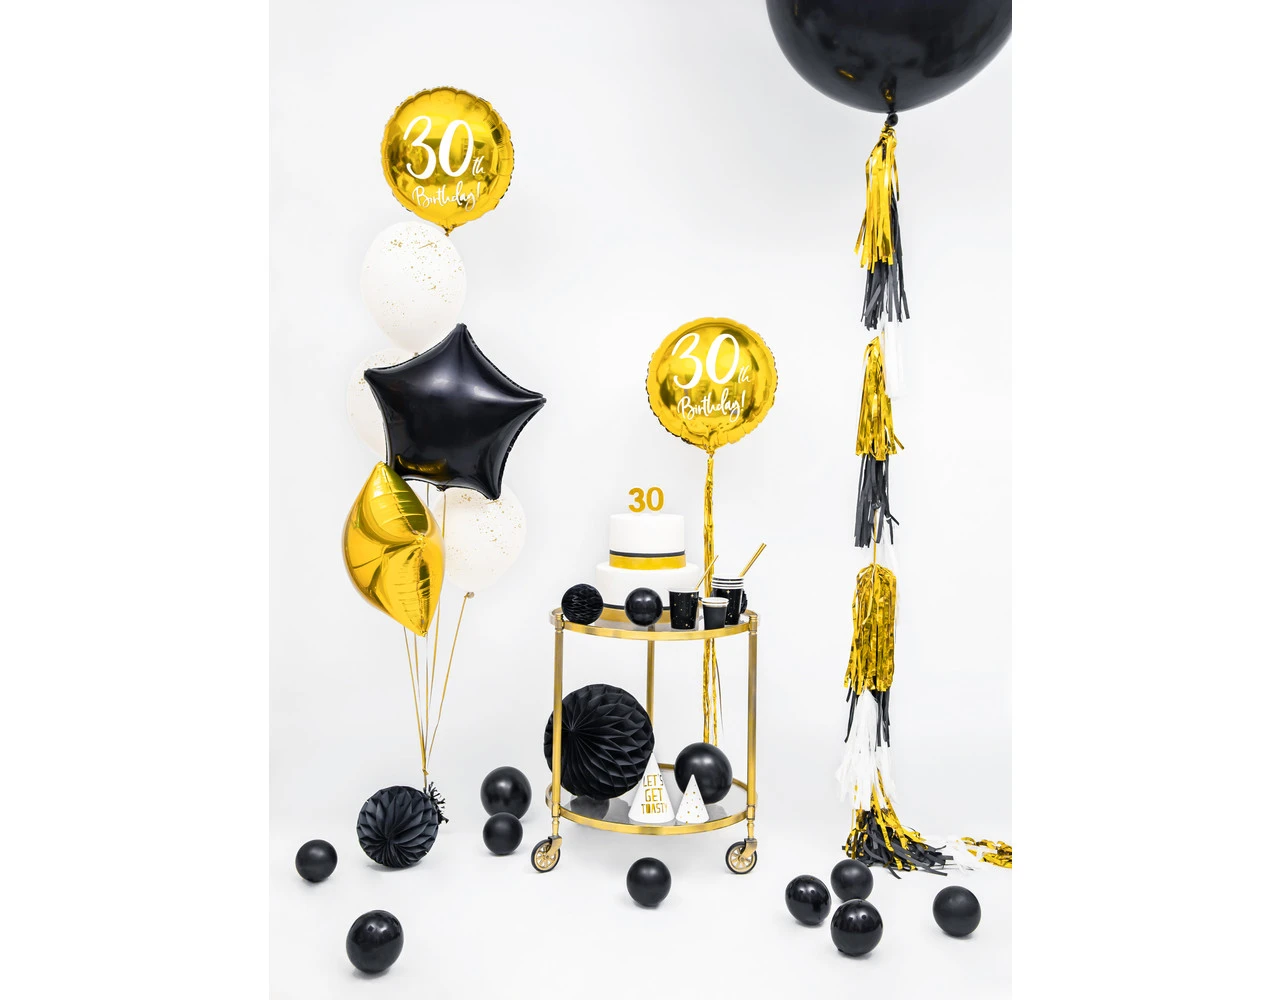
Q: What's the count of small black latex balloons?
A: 11